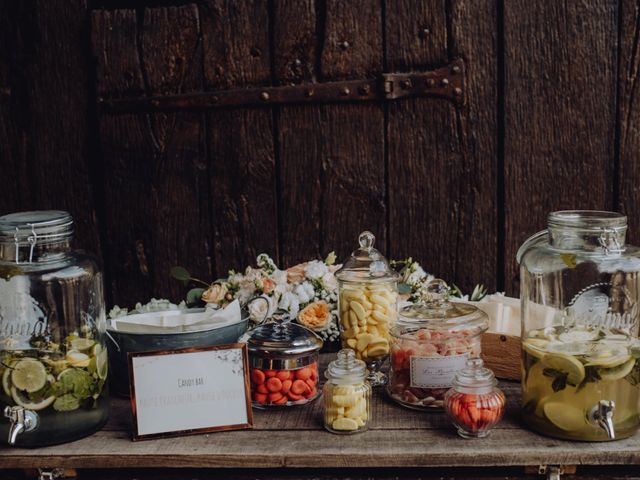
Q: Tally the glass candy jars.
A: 5